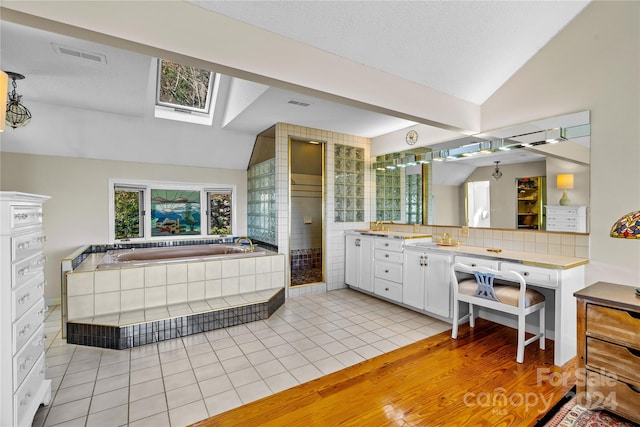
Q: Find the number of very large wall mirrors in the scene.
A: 1